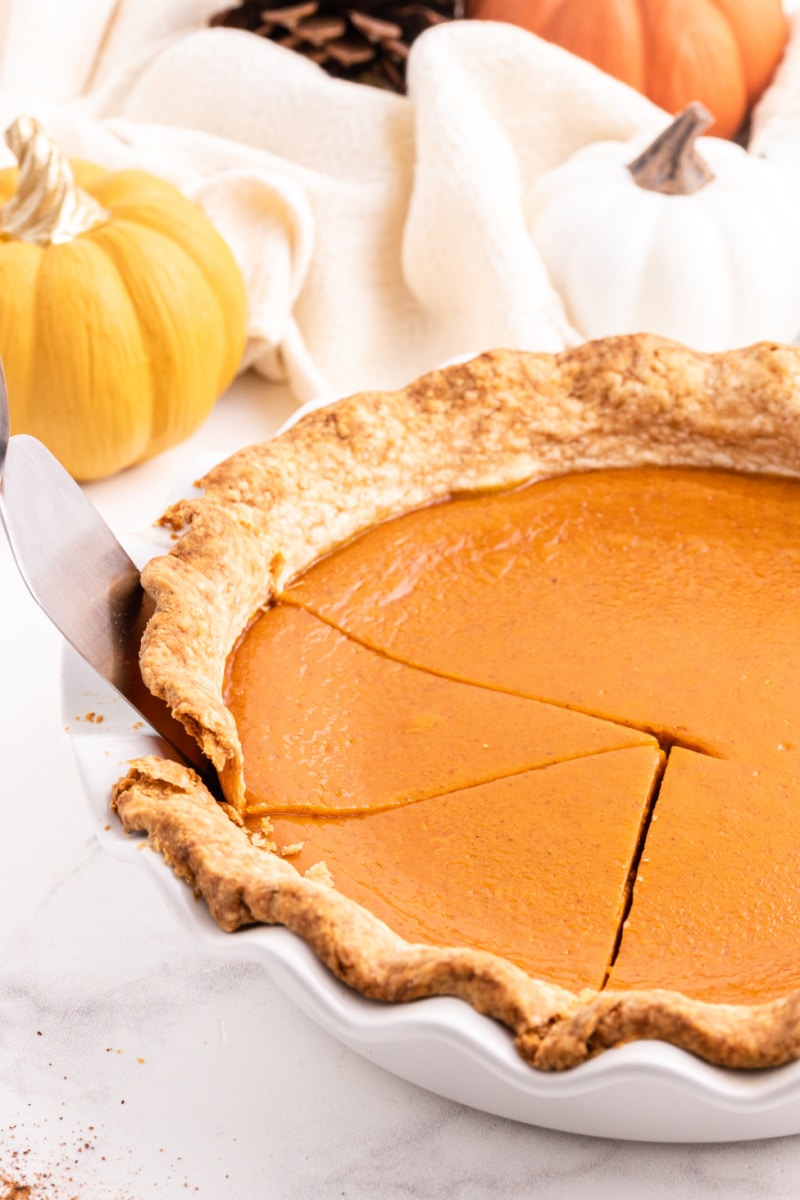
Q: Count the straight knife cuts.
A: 3